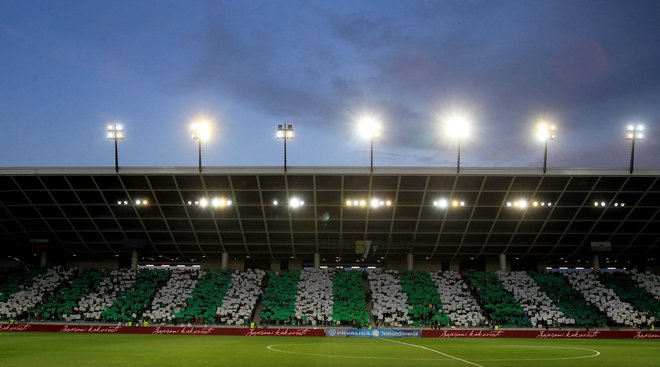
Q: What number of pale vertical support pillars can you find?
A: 7